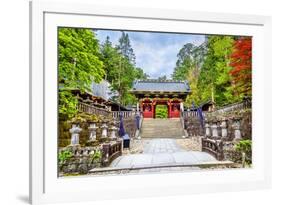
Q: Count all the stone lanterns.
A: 8